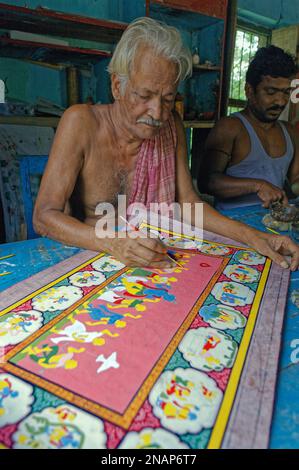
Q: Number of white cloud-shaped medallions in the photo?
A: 15